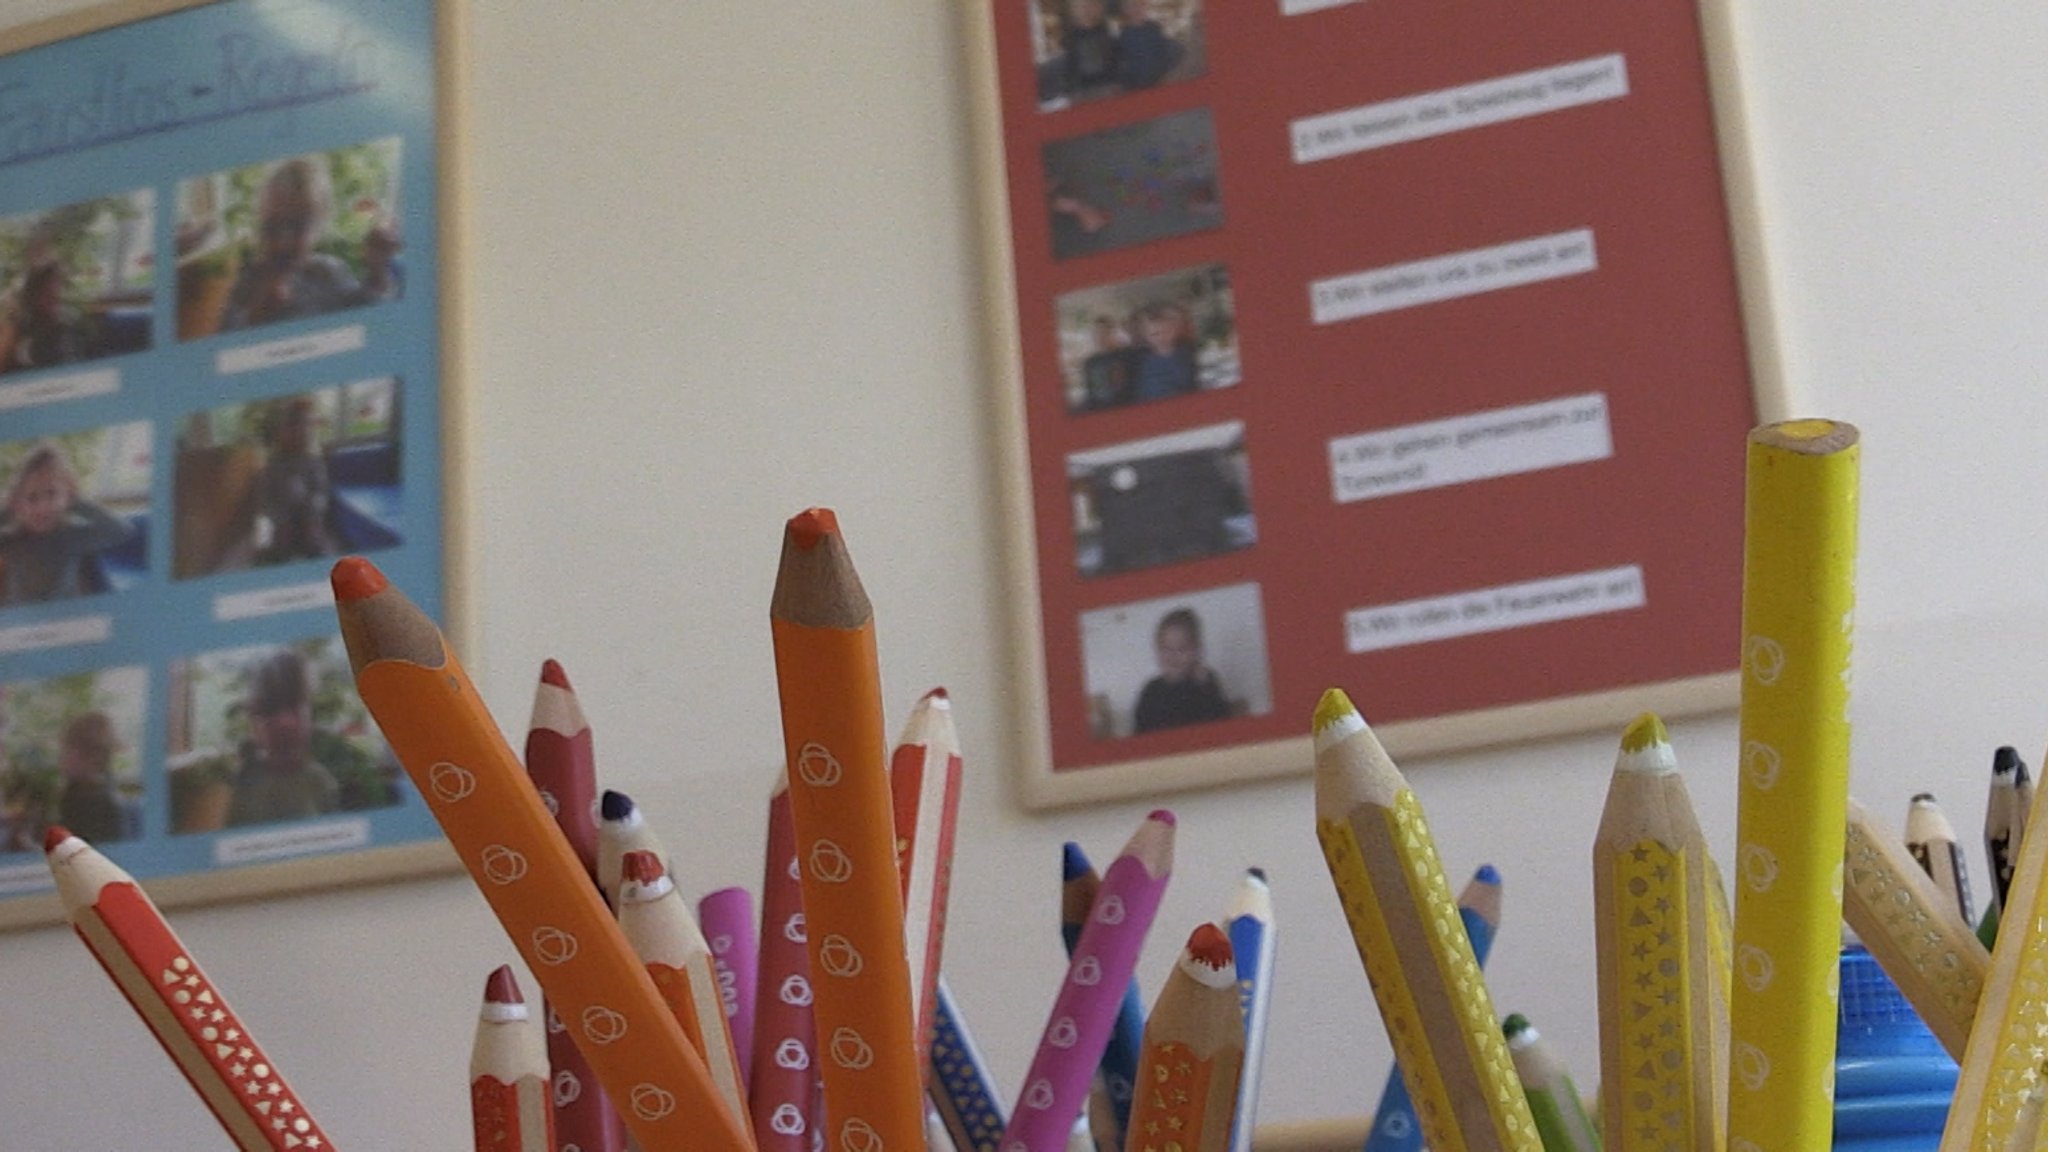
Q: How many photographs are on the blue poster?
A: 6